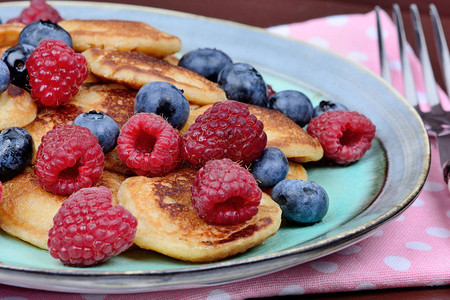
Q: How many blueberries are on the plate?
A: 12